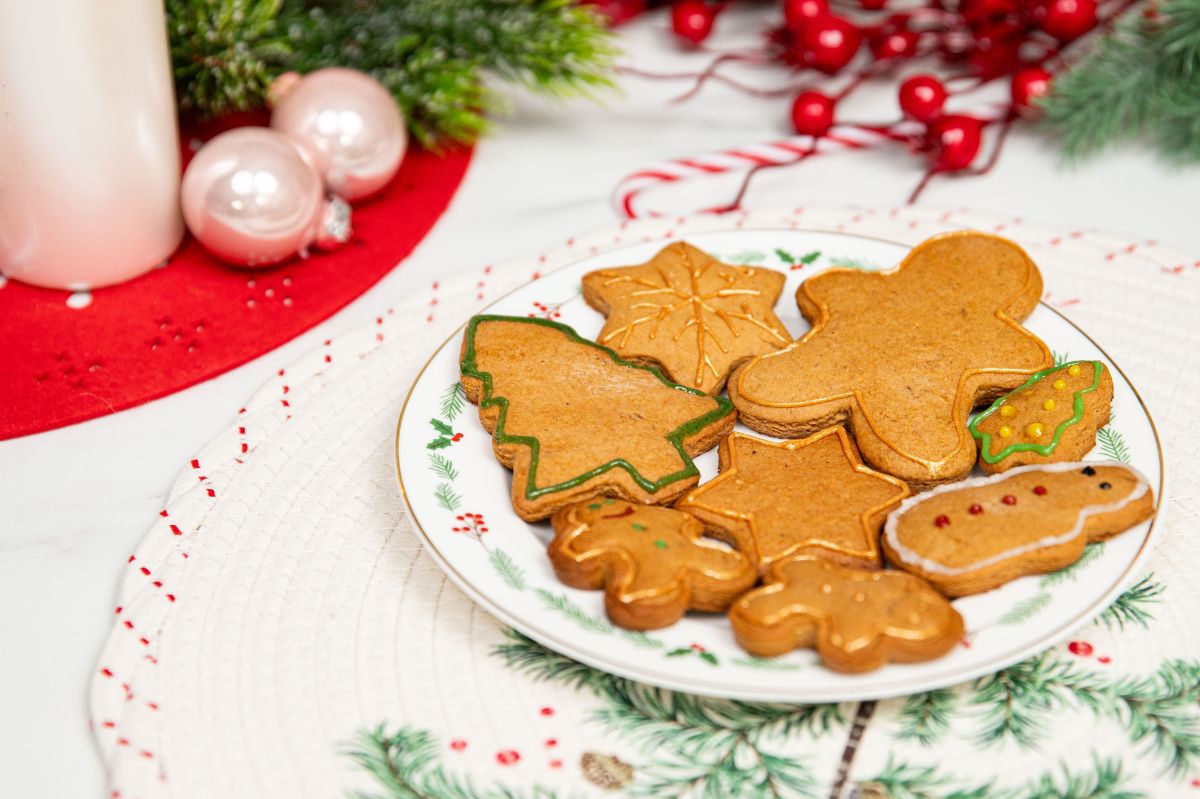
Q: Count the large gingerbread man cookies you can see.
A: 1